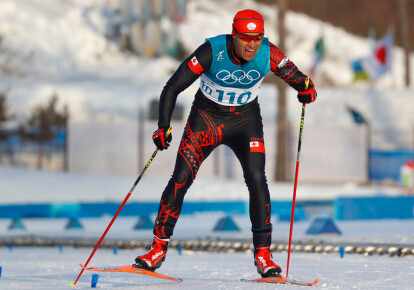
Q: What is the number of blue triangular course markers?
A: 5